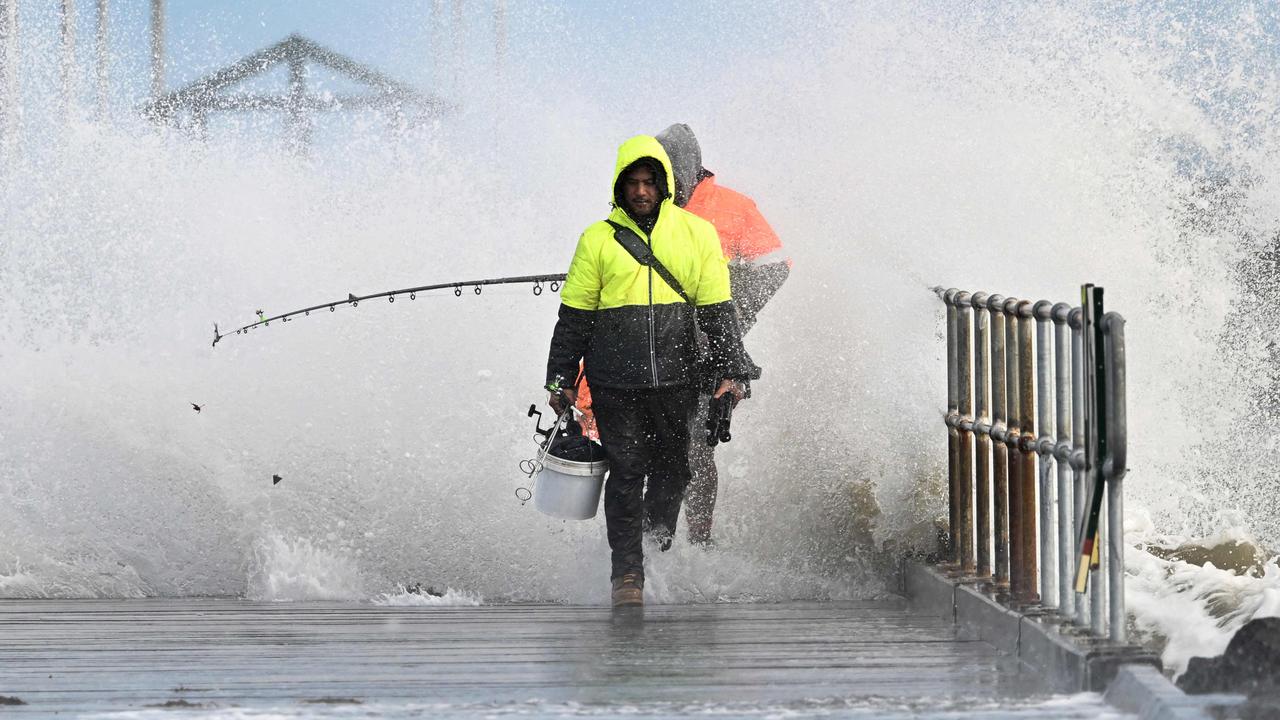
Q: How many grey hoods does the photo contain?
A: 1